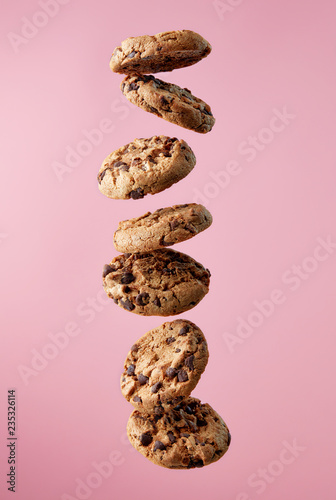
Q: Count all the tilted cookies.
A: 7